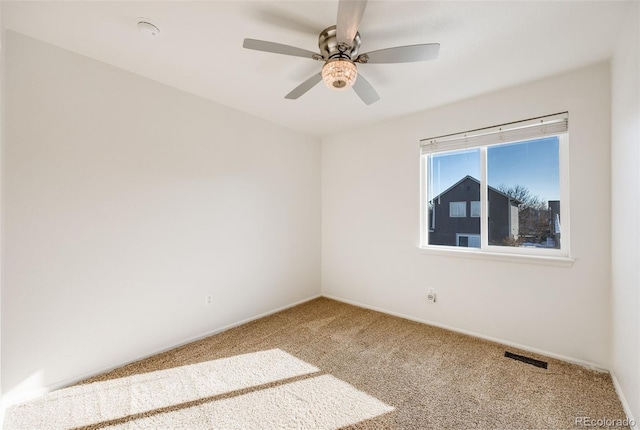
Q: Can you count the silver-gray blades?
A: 5